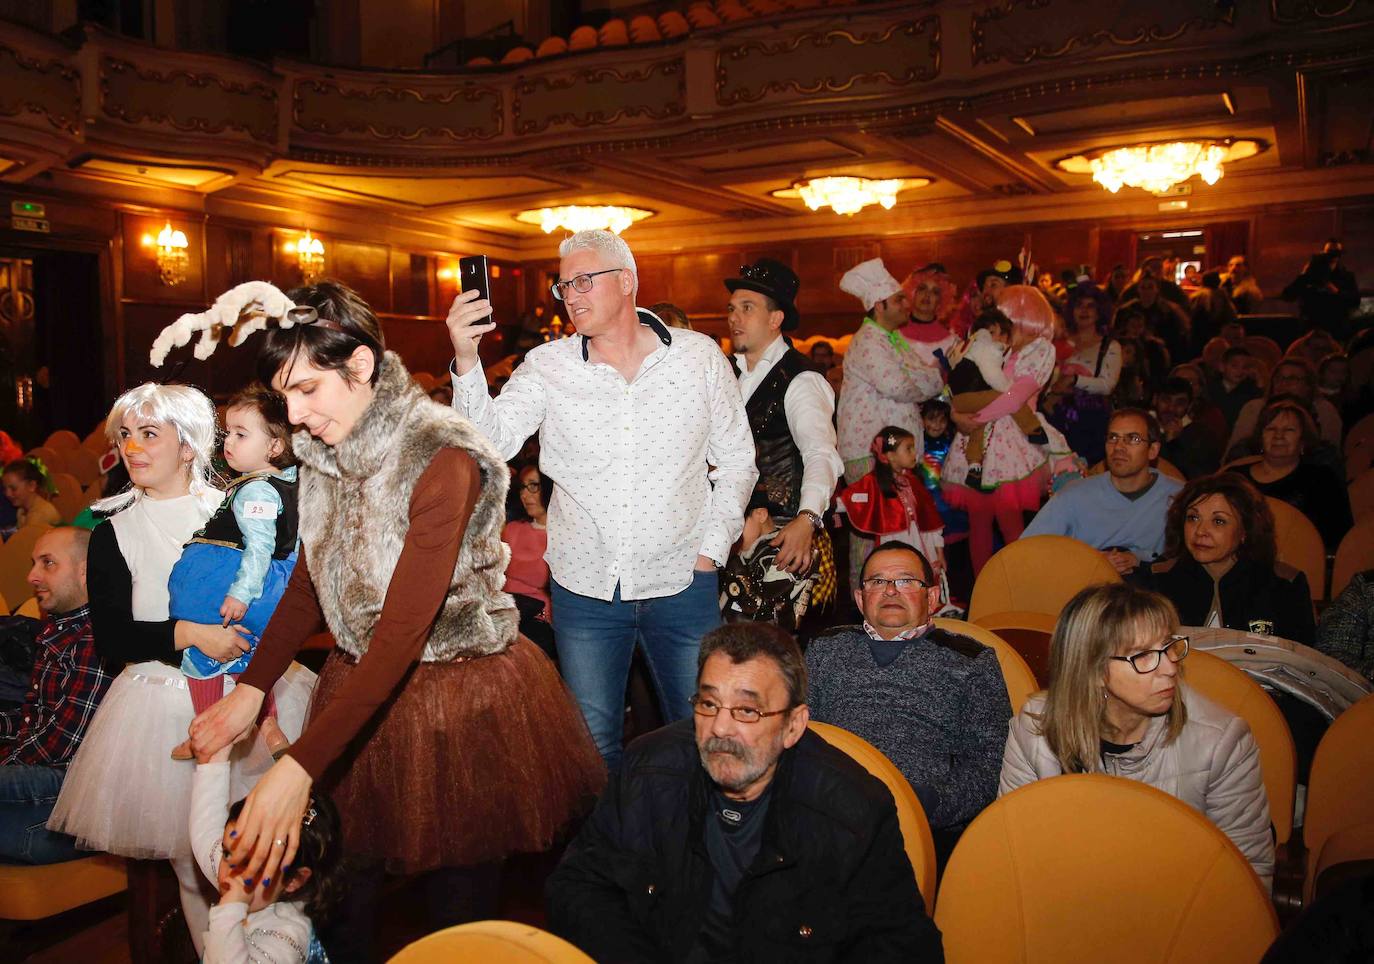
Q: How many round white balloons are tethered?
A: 0